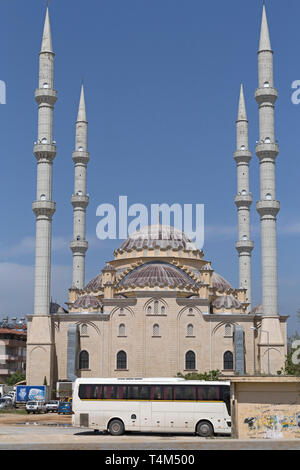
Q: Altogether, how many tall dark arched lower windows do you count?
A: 4